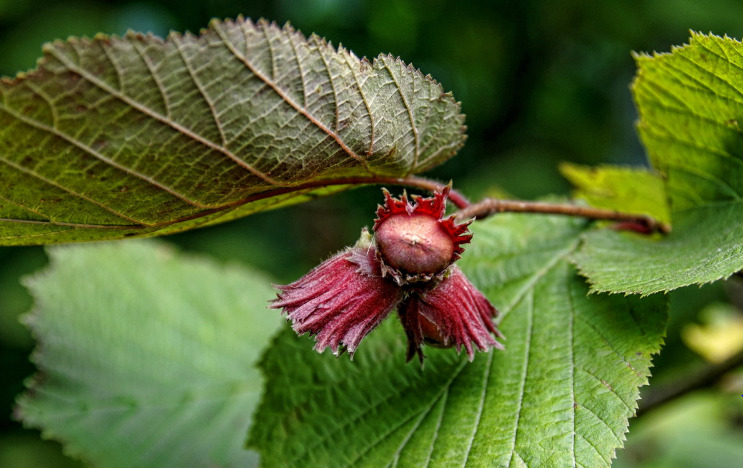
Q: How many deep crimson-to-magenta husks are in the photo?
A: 3